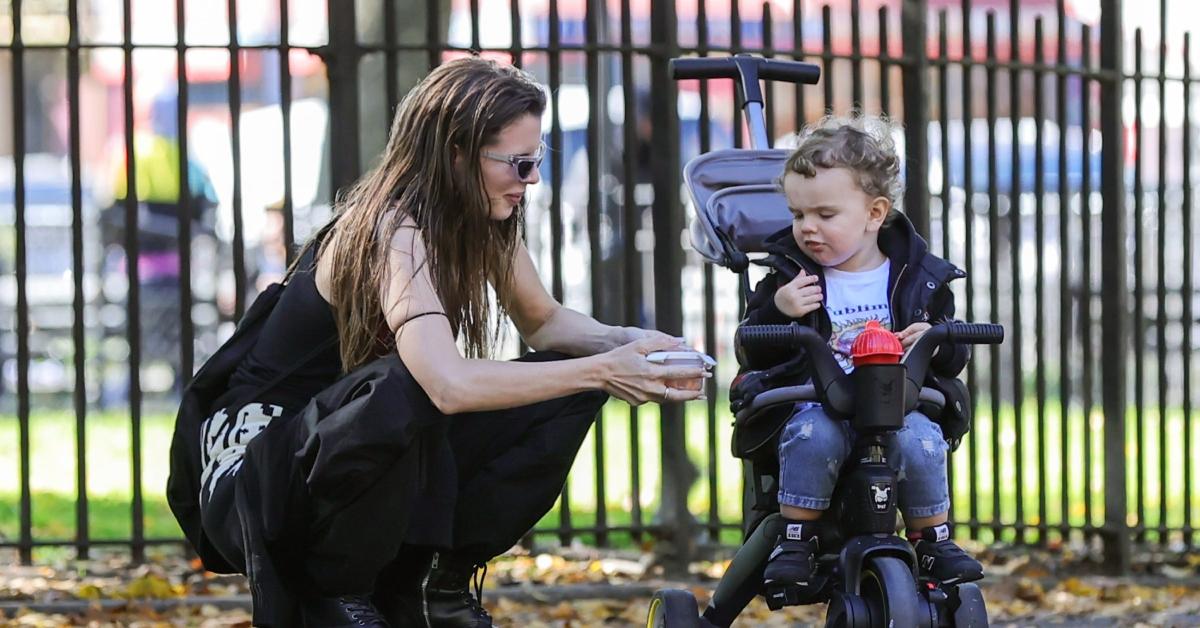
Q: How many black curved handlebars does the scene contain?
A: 2